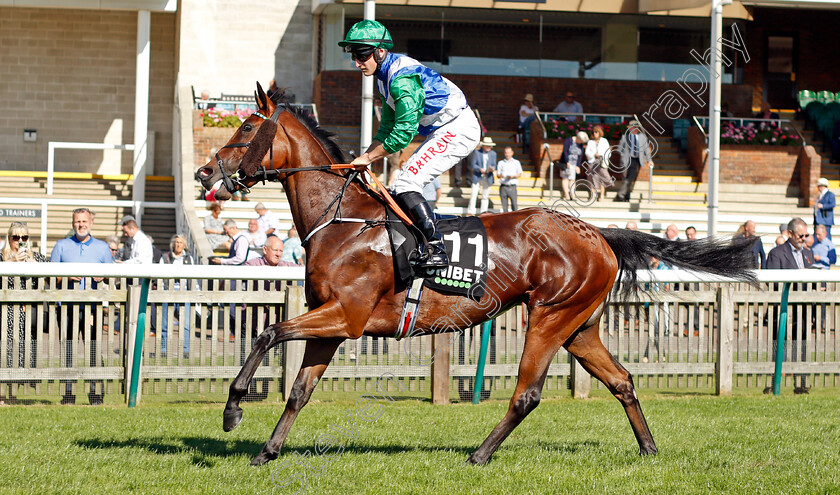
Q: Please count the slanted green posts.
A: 3